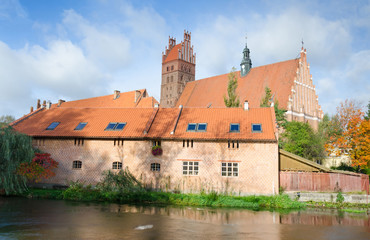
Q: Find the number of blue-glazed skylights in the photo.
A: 8